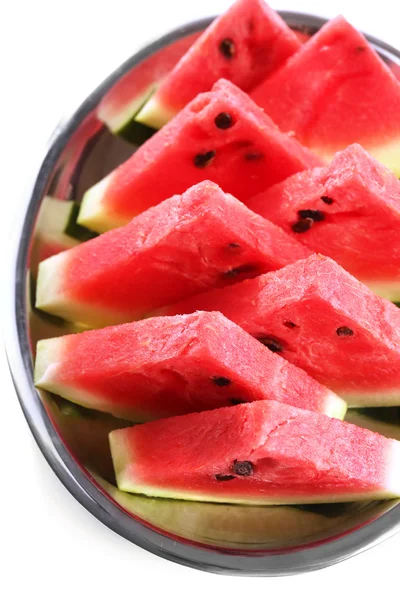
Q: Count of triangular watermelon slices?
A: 8